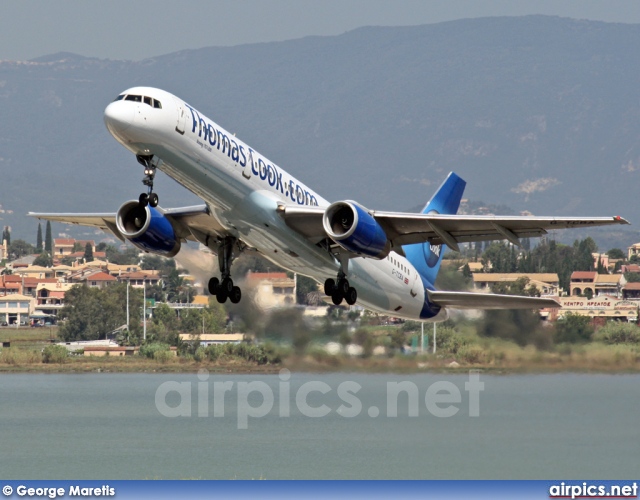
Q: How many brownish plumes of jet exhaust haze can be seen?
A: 2